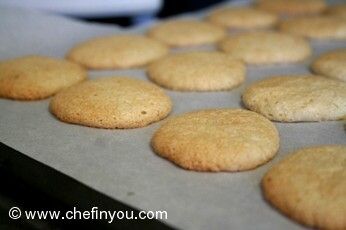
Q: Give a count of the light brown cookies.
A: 14